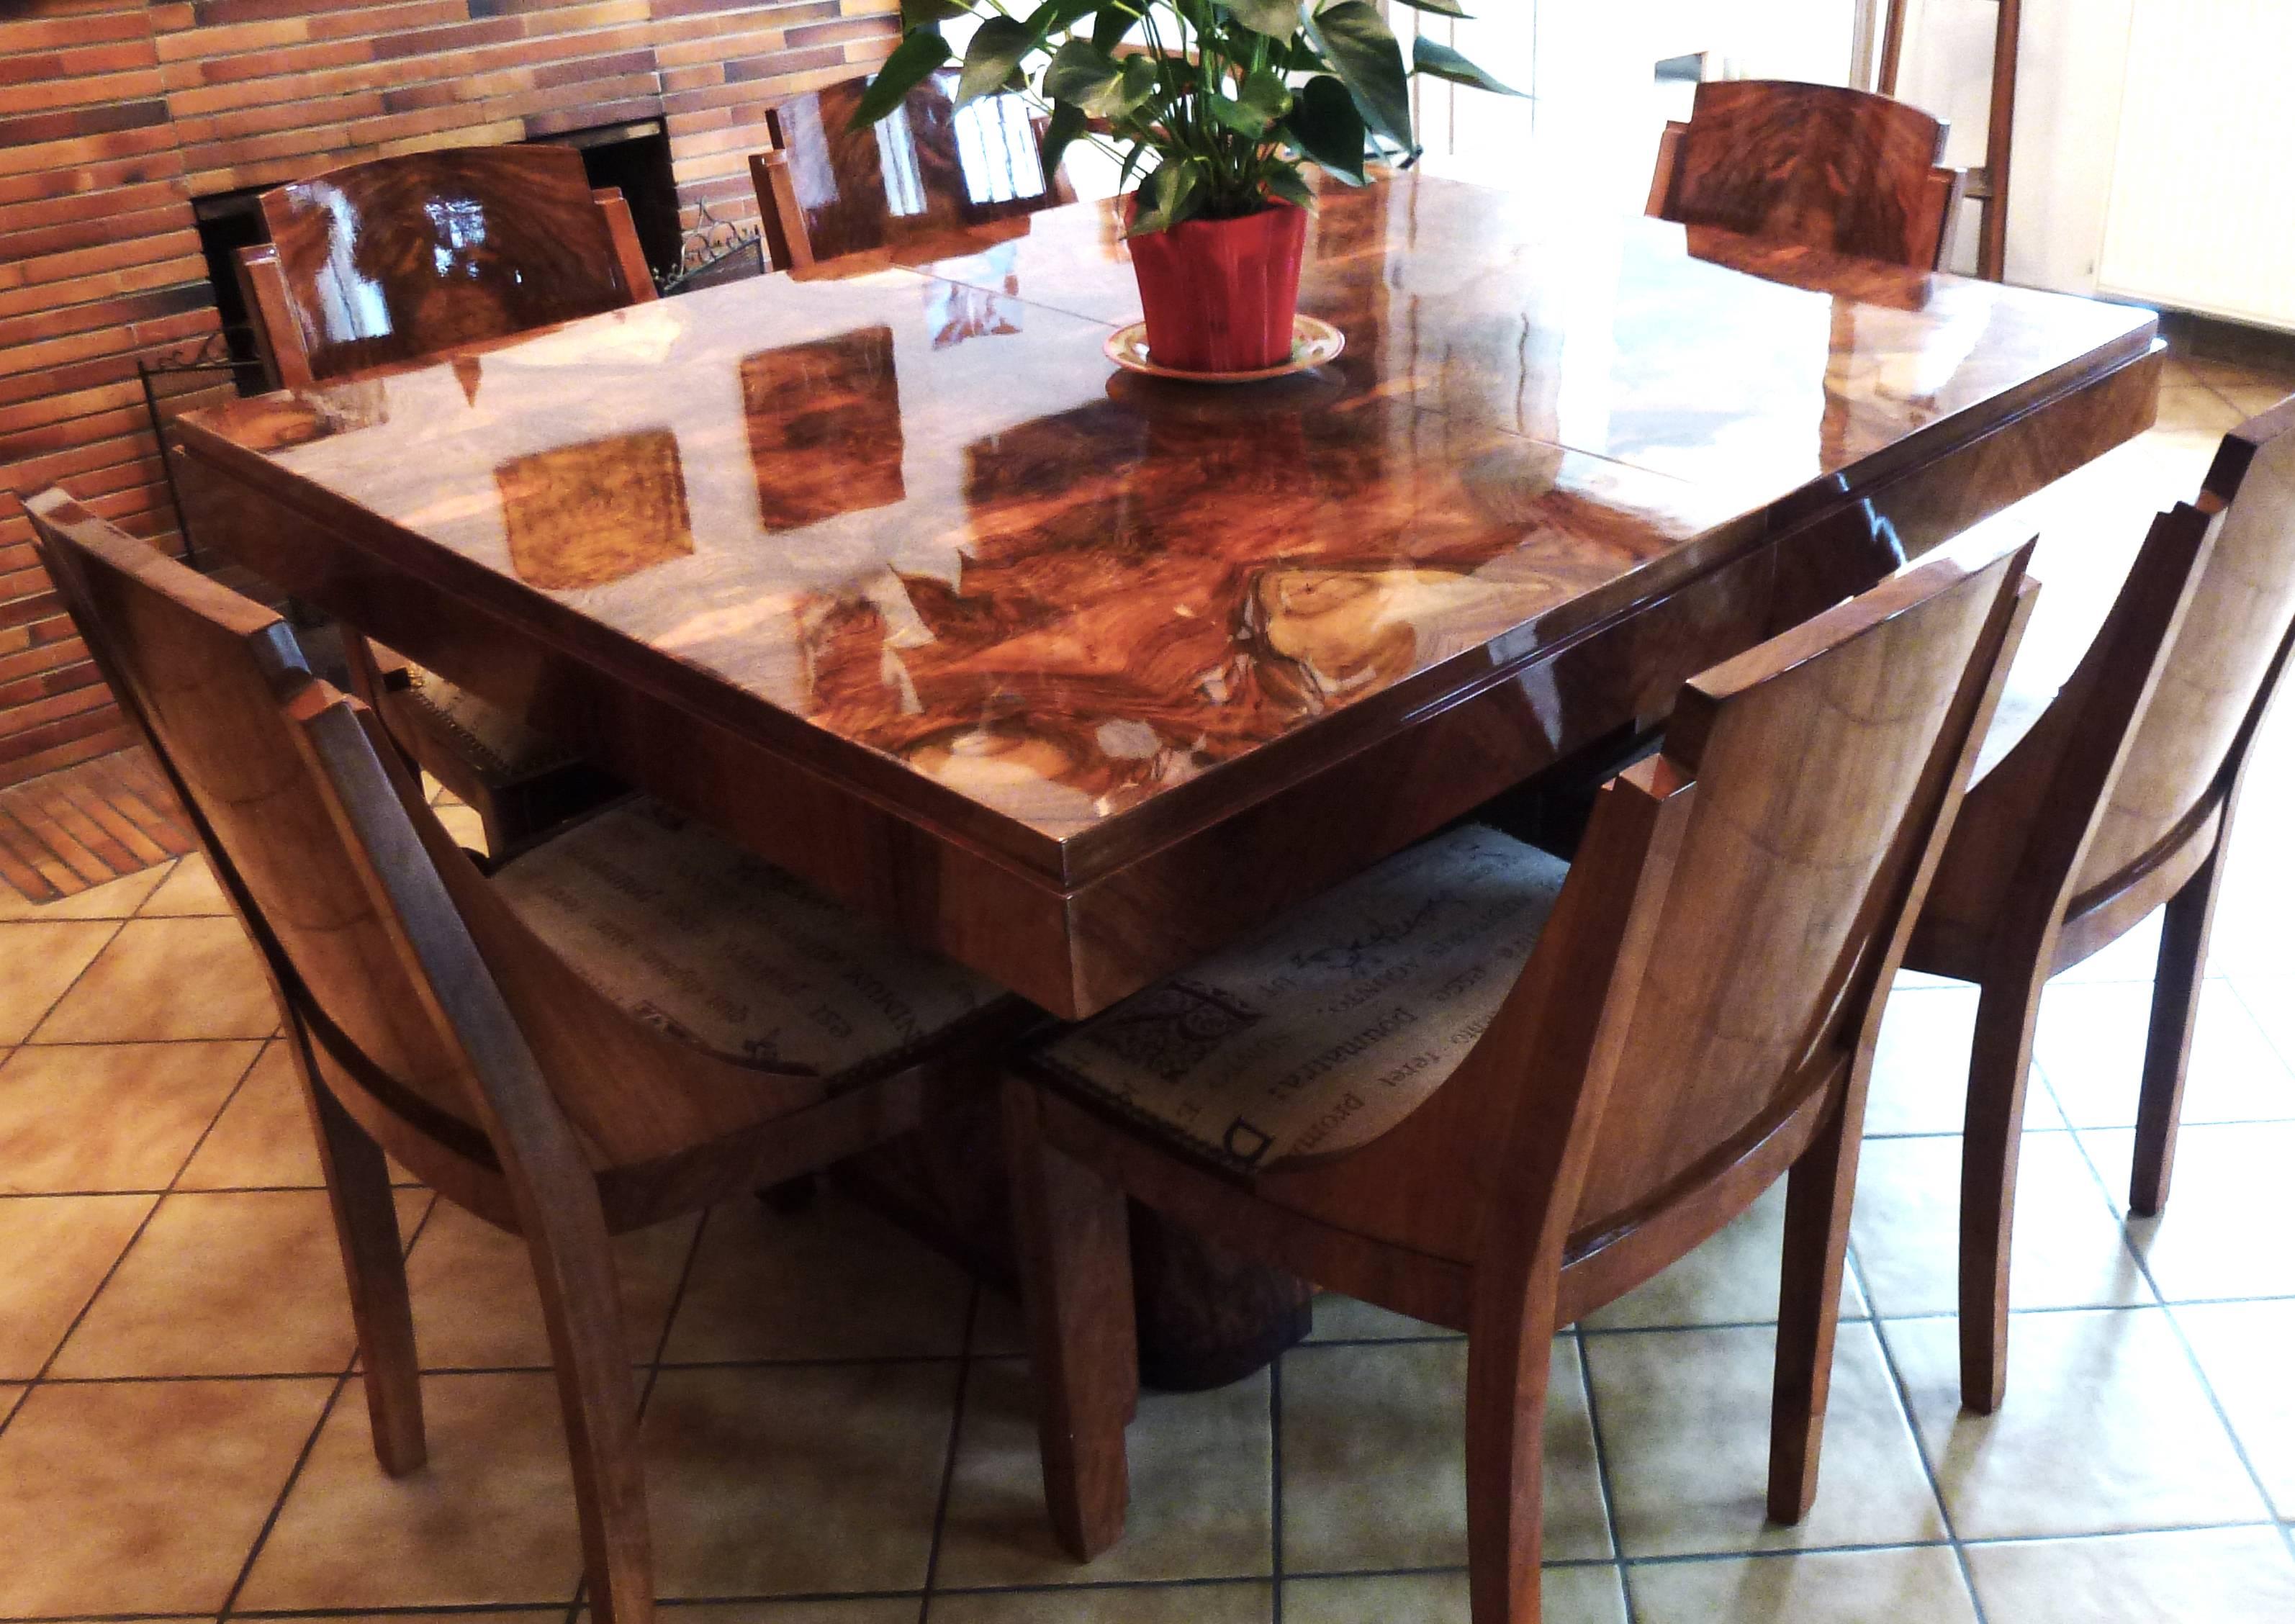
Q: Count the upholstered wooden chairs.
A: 6